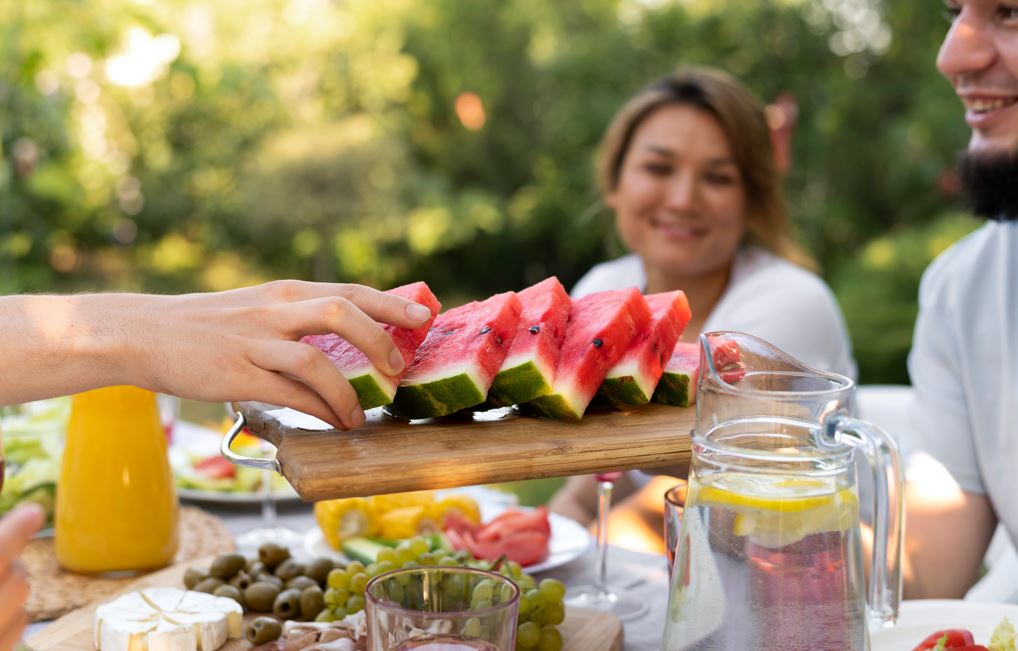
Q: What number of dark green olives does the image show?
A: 15